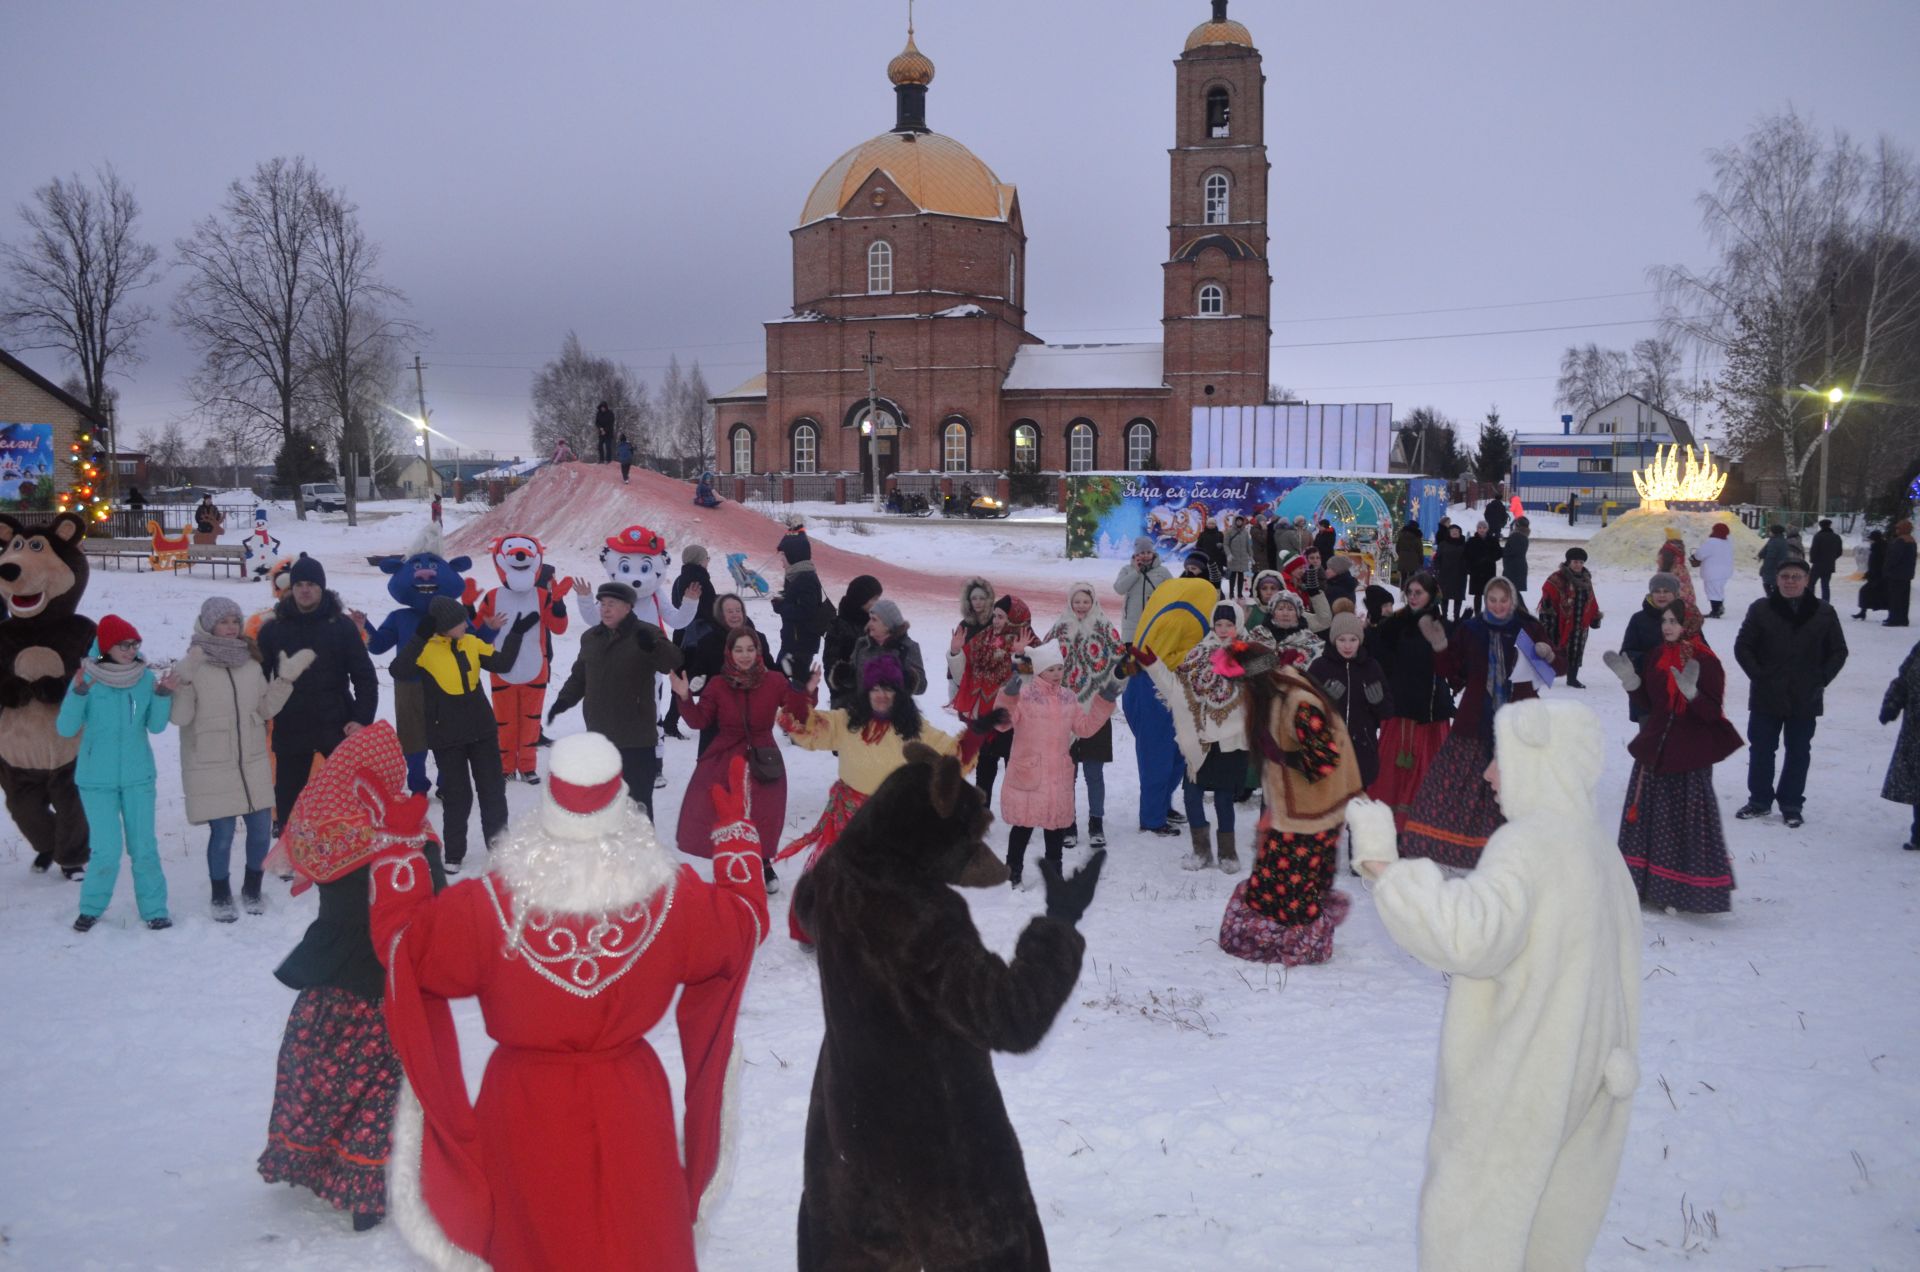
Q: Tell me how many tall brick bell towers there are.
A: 1